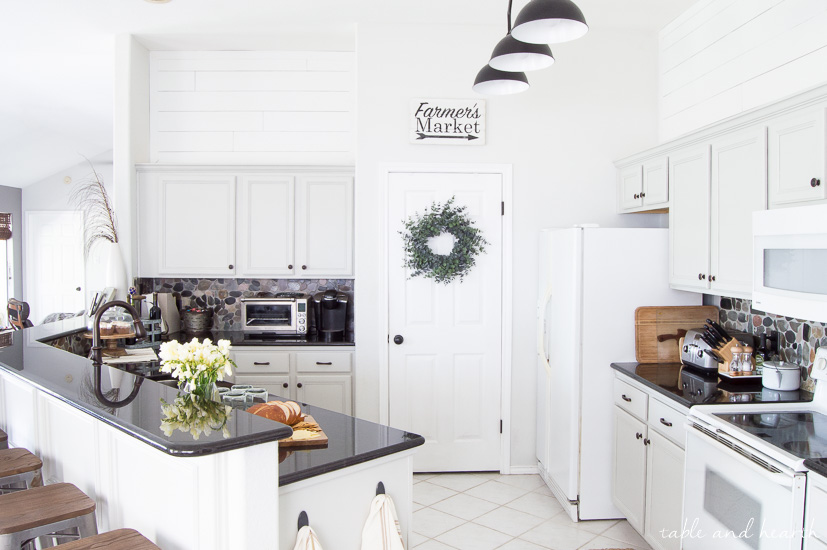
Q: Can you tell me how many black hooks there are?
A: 2